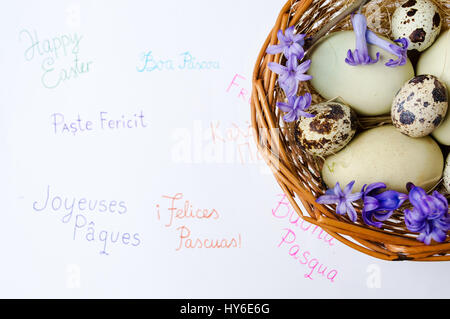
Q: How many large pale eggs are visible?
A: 3